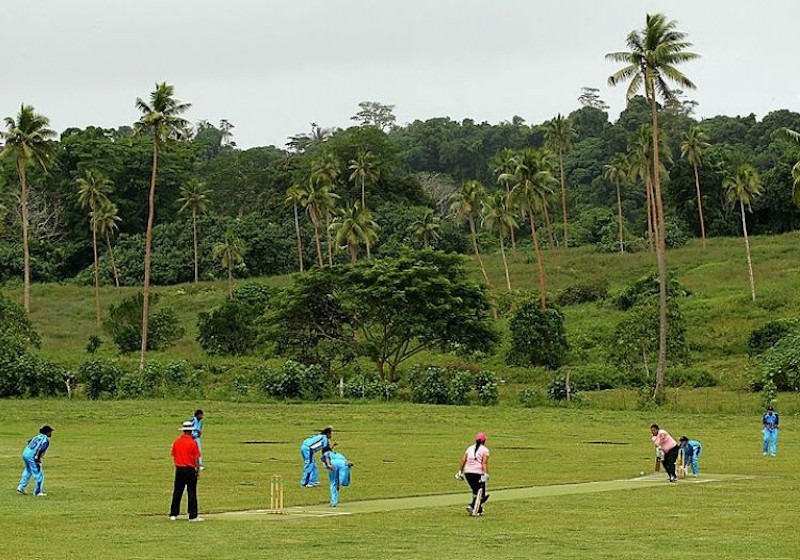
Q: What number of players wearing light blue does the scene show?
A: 6